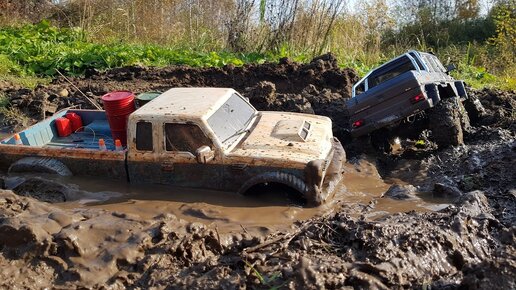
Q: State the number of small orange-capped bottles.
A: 3